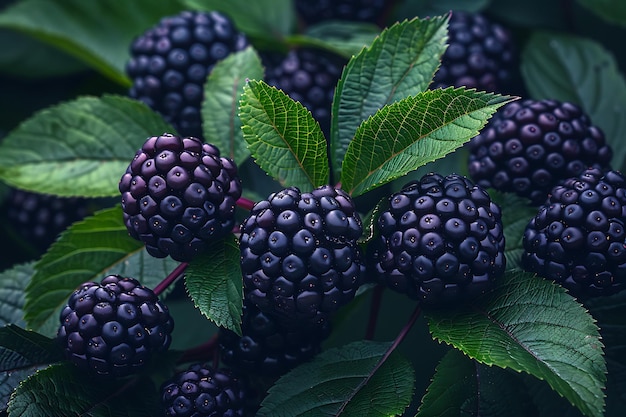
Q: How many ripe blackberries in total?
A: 13